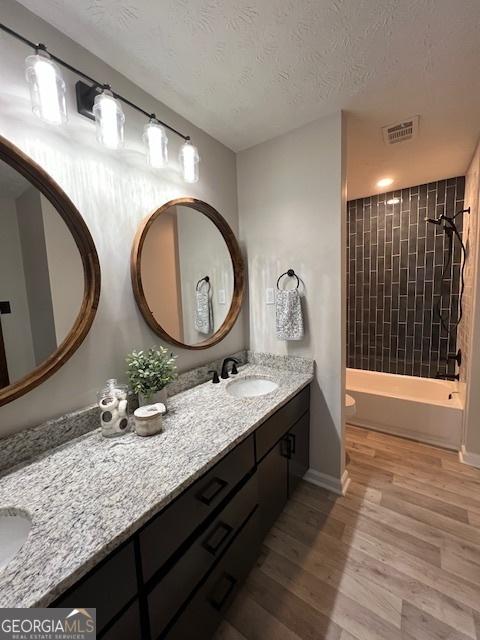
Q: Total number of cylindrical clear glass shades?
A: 4